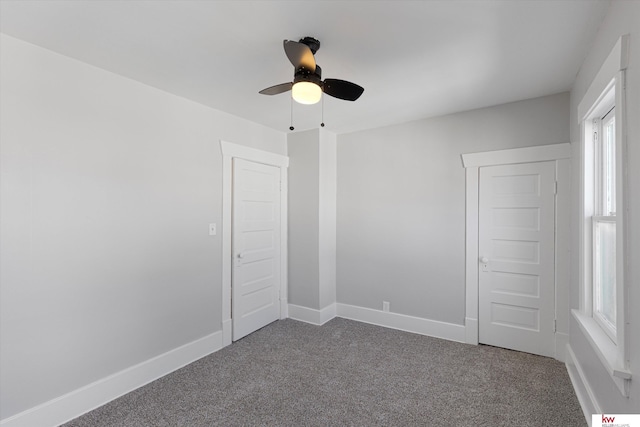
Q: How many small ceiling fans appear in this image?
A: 1